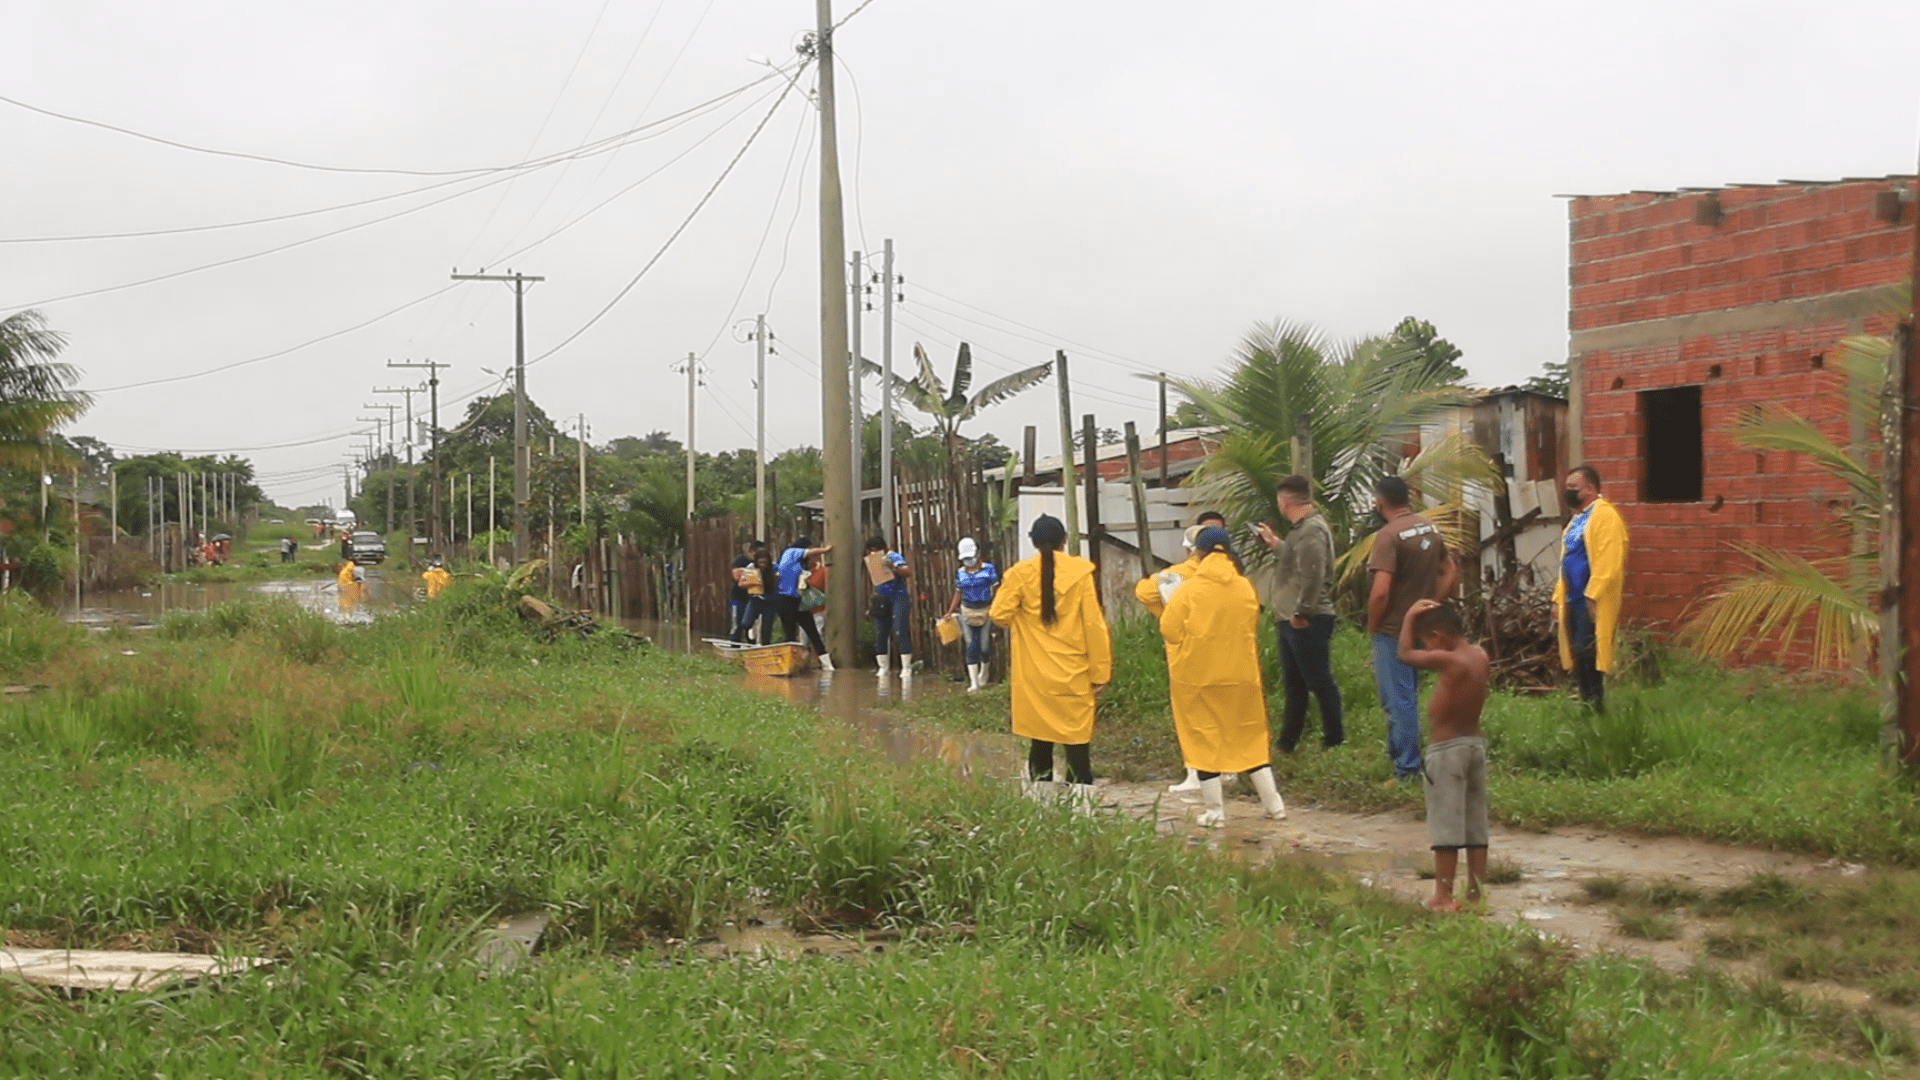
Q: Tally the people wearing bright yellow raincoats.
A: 6